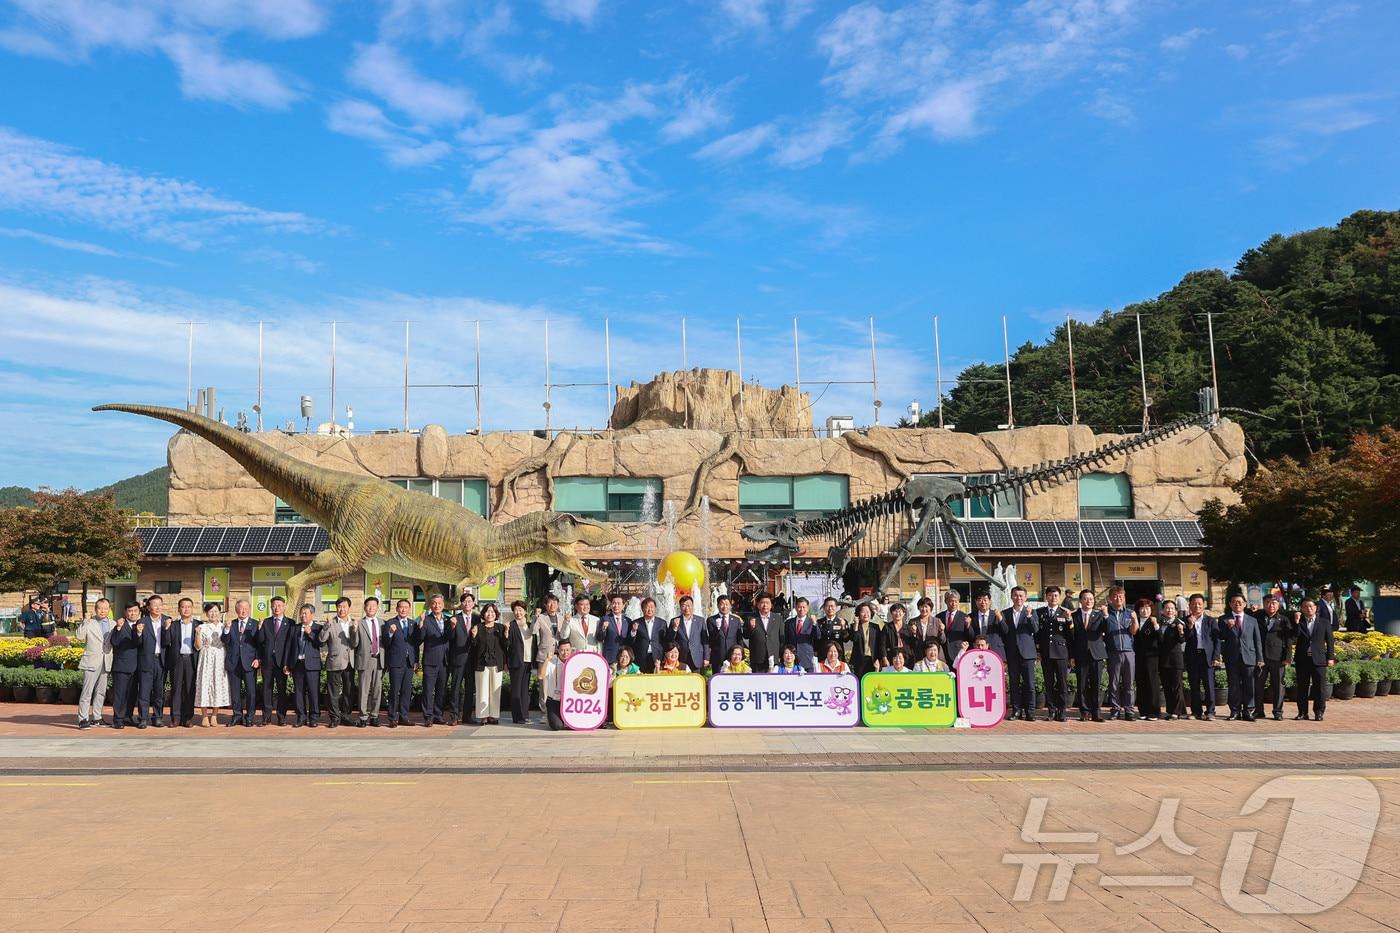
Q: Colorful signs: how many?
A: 5